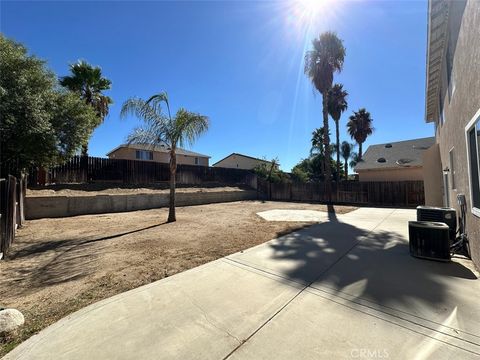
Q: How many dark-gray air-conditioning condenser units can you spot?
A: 2